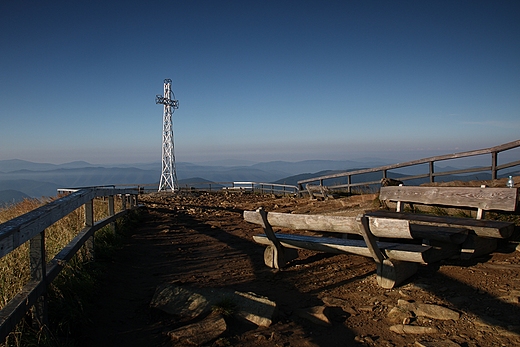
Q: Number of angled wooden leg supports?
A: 2